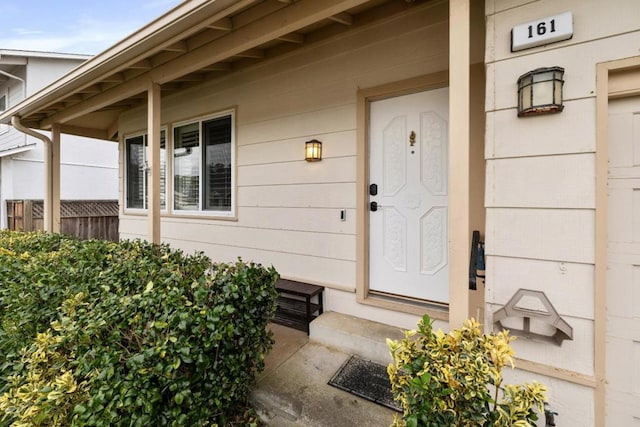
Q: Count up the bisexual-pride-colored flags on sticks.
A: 0